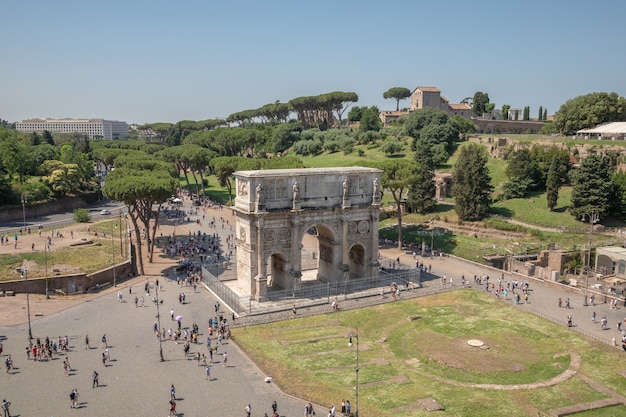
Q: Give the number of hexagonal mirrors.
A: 0